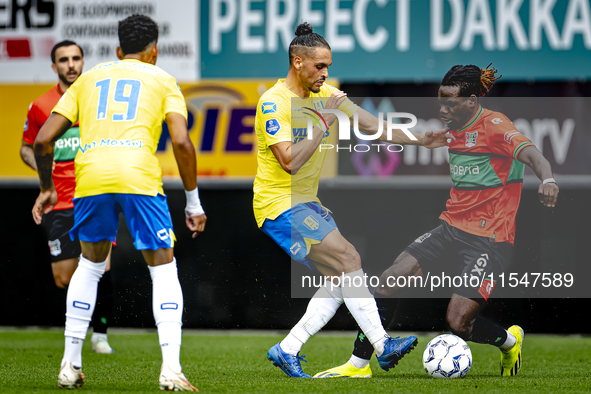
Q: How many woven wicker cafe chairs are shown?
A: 0